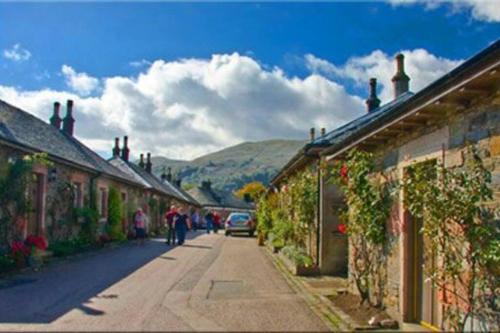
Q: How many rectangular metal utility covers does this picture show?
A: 1